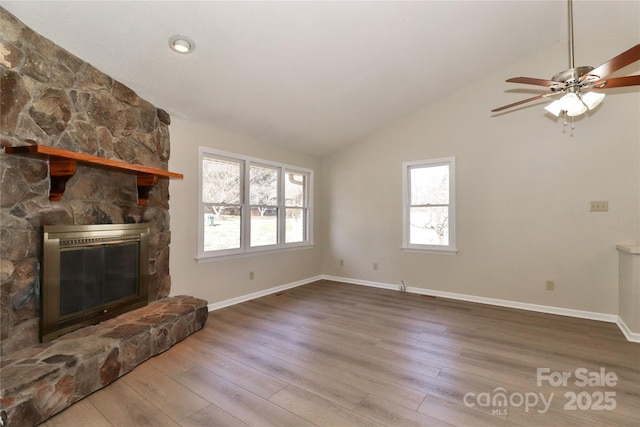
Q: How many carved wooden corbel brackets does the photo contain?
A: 2